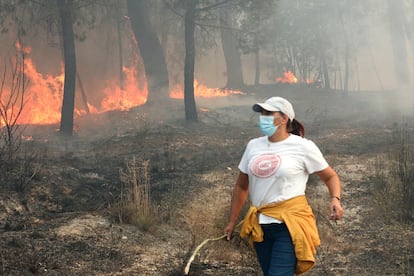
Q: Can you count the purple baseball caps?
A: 0